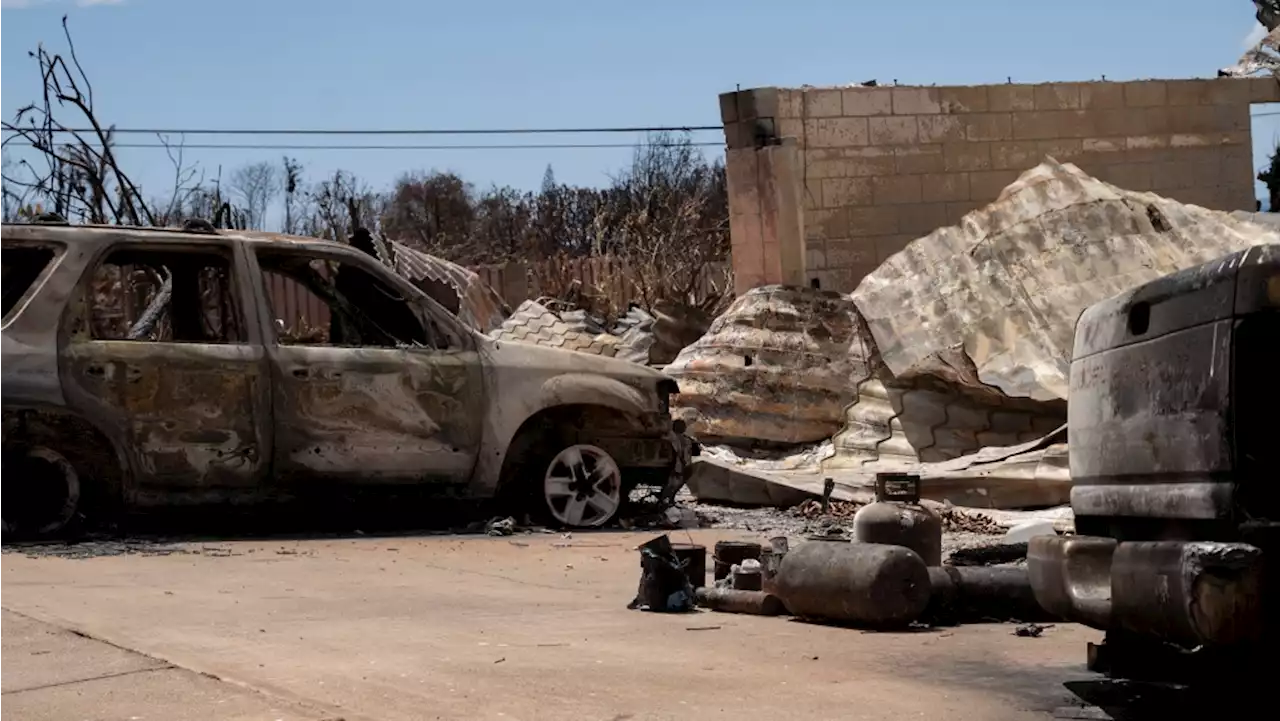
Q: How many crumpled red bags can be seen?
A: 0